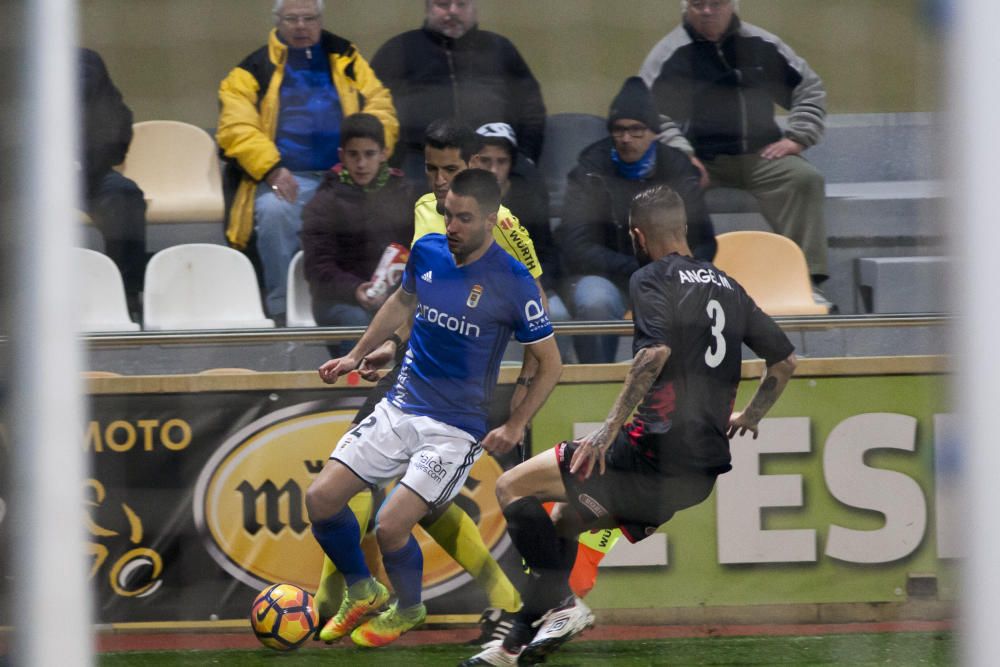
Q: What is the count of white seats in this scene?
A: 3